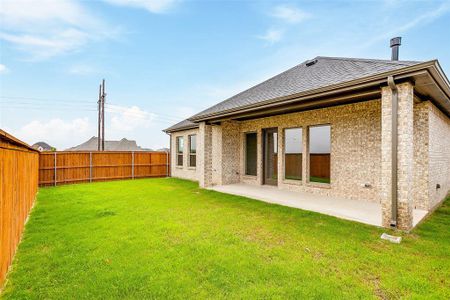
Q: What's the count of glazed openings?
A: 6